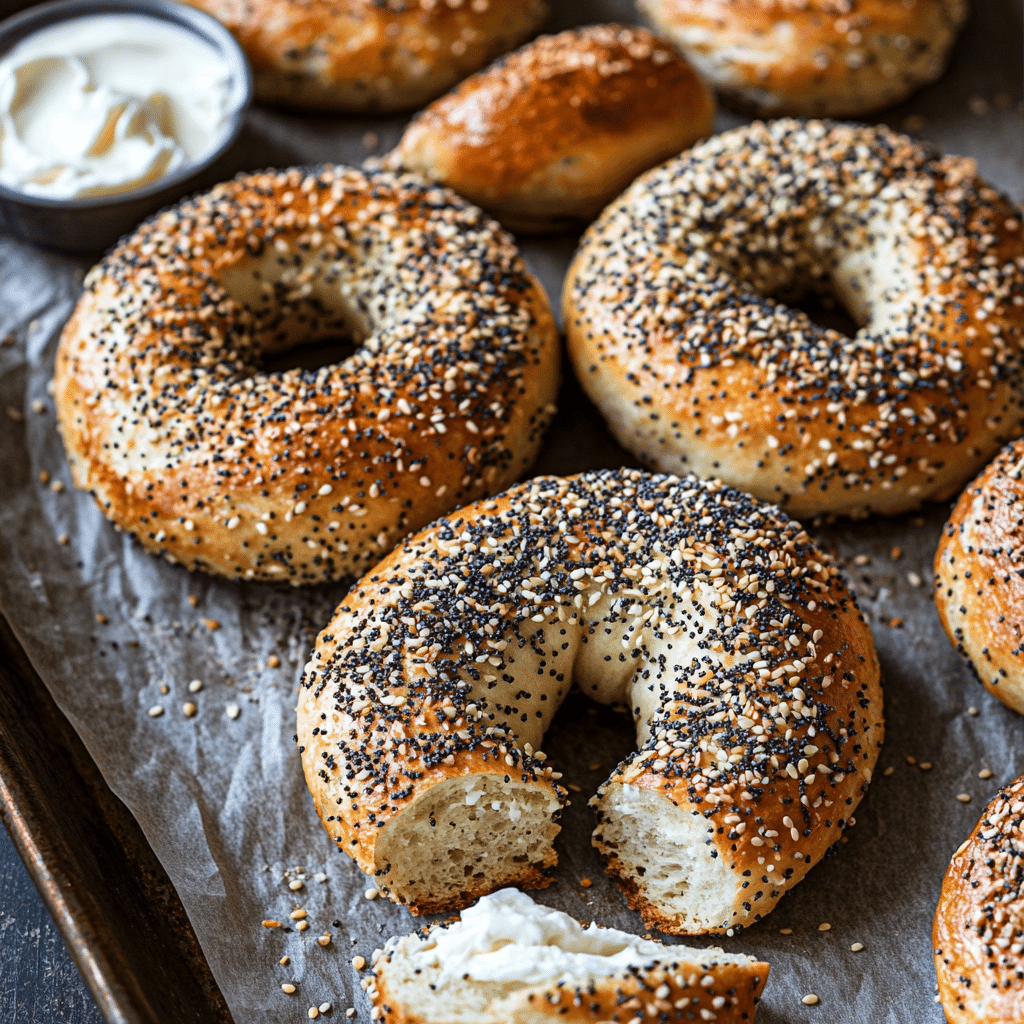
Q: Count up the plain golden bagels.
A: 1